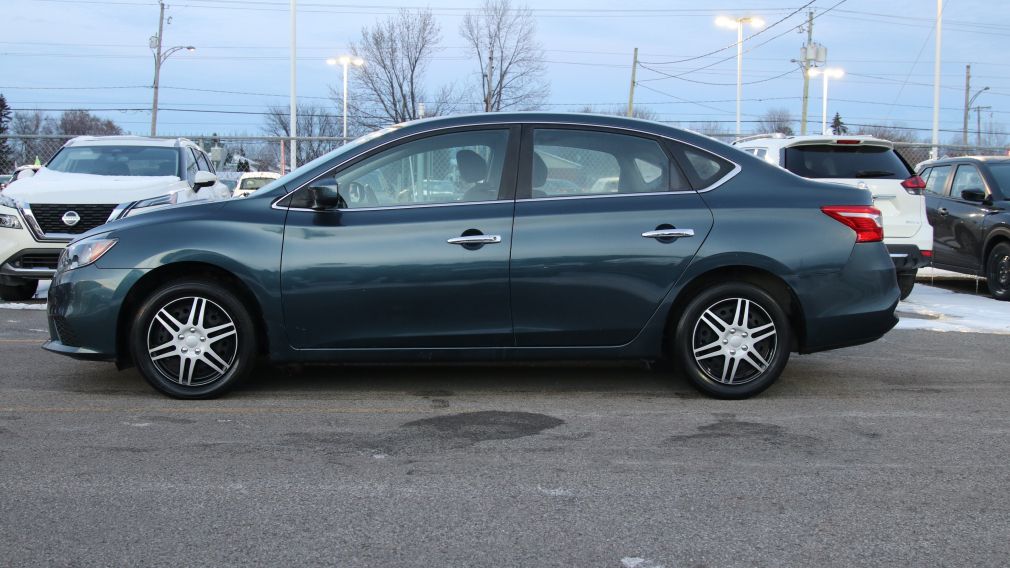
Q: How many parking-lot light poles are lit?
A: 3